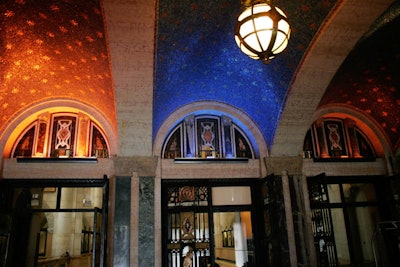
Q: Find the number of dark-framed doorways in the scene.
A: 3